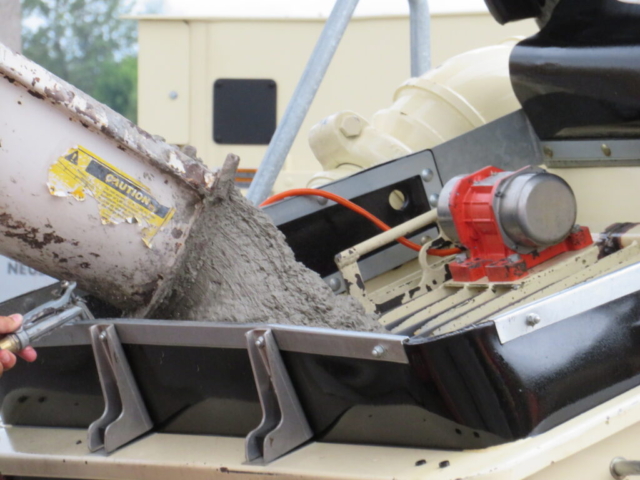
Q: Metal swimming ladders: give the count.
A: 0